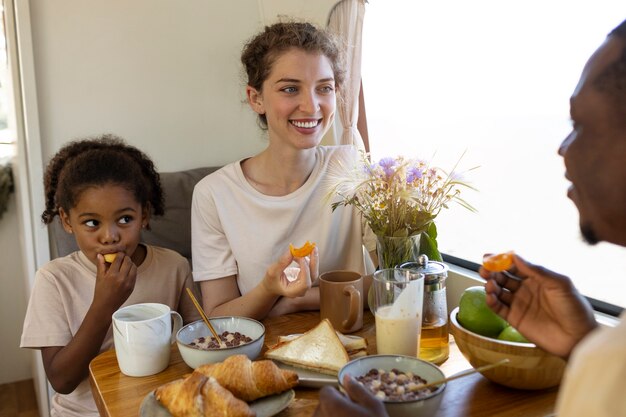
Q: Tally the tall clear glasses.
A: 1